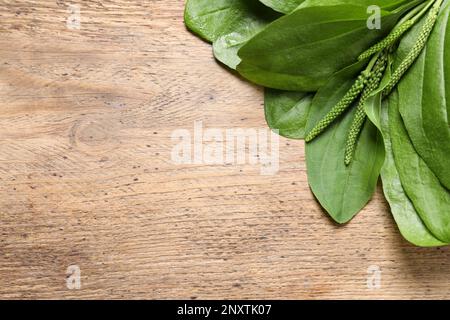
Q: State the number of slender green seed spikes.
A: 4